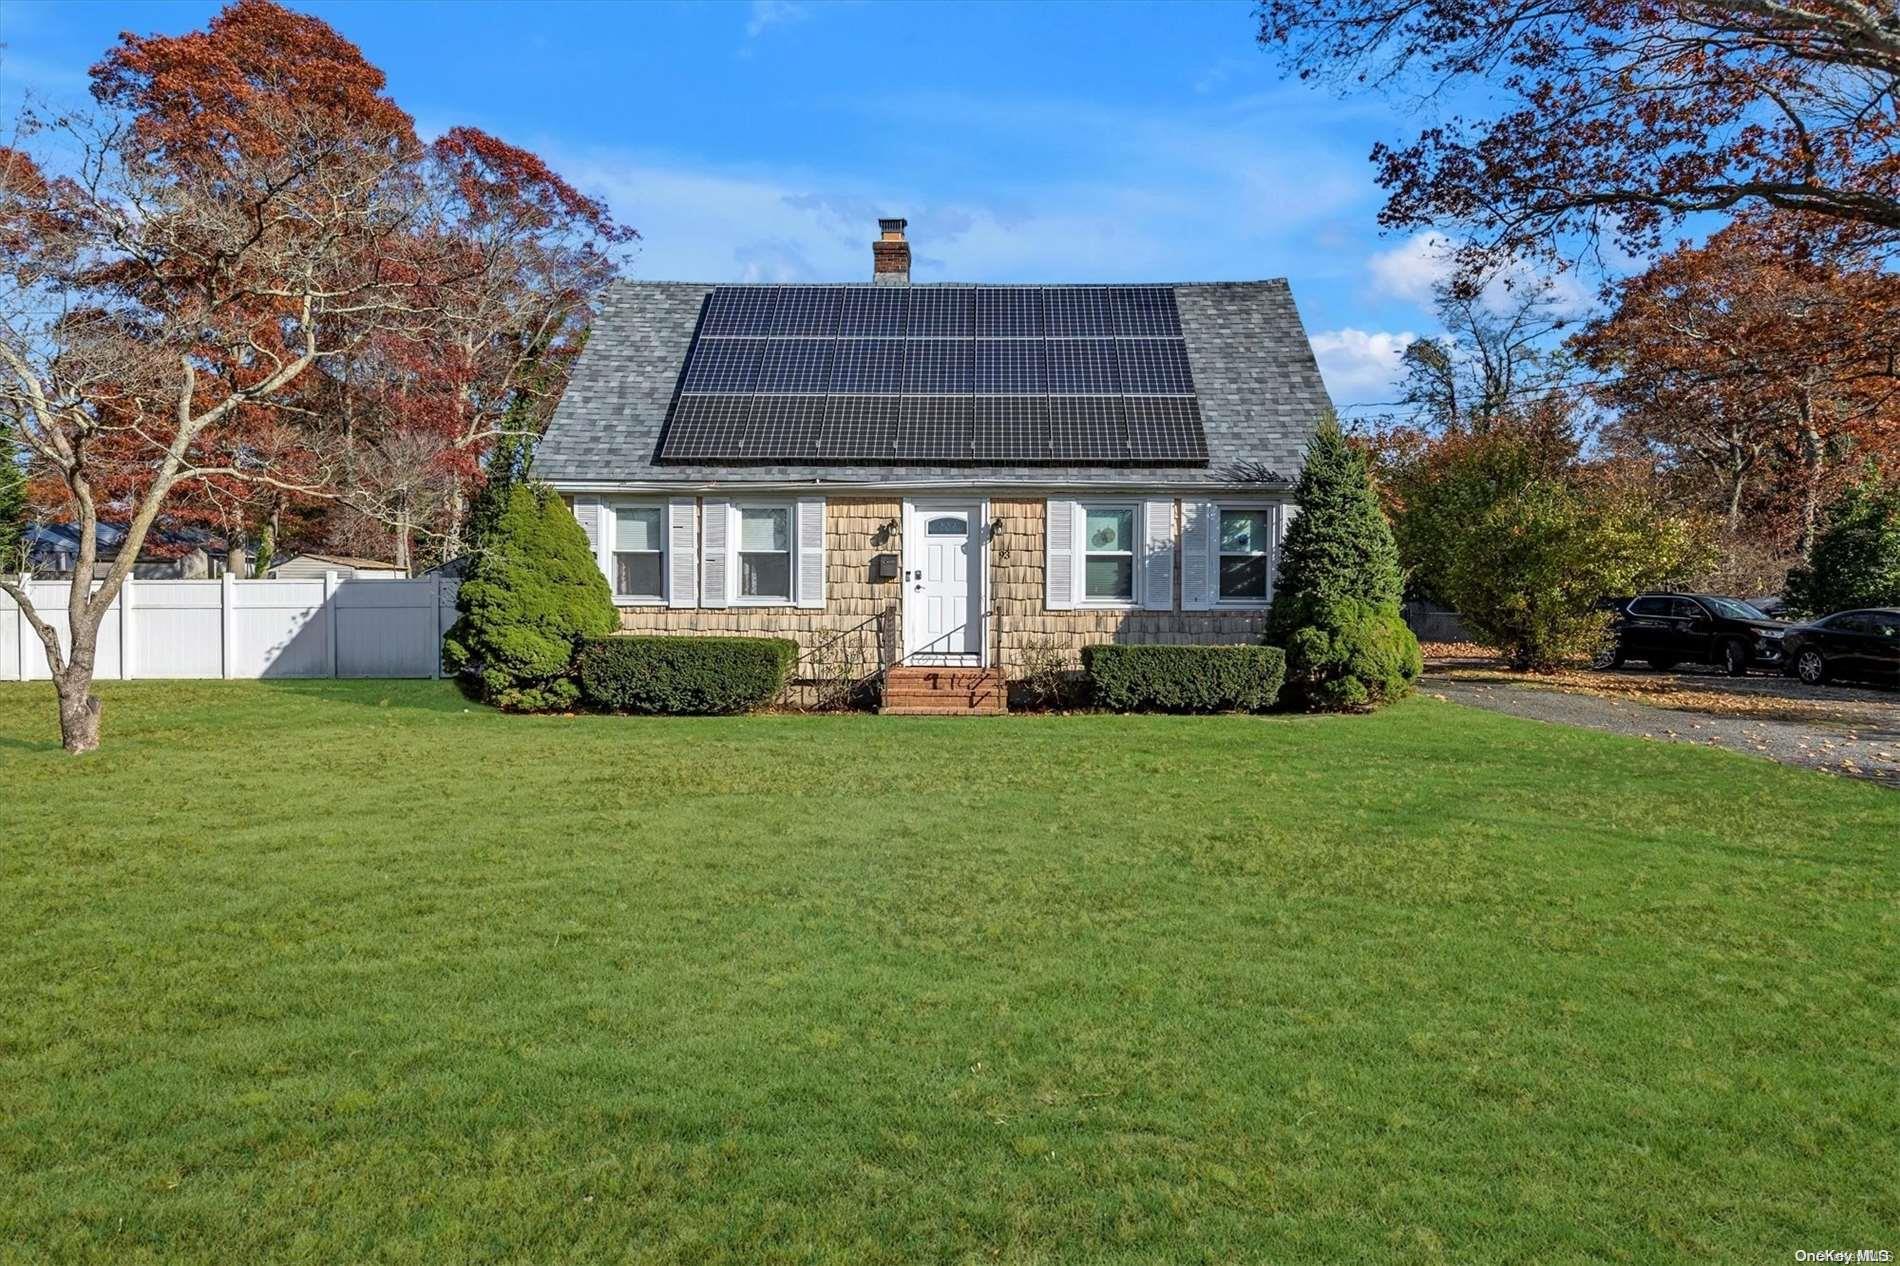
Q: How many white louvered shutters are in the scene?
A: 8